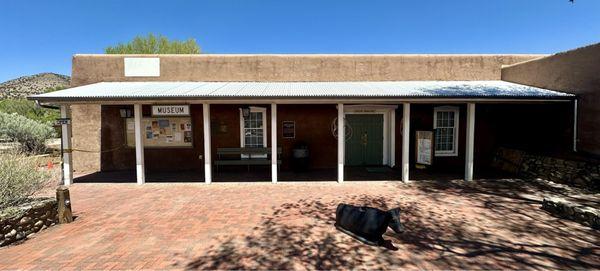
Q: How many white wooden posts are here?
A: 7